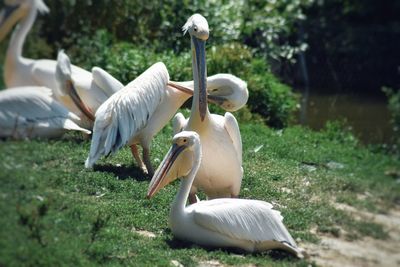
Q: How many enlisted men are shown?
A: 0